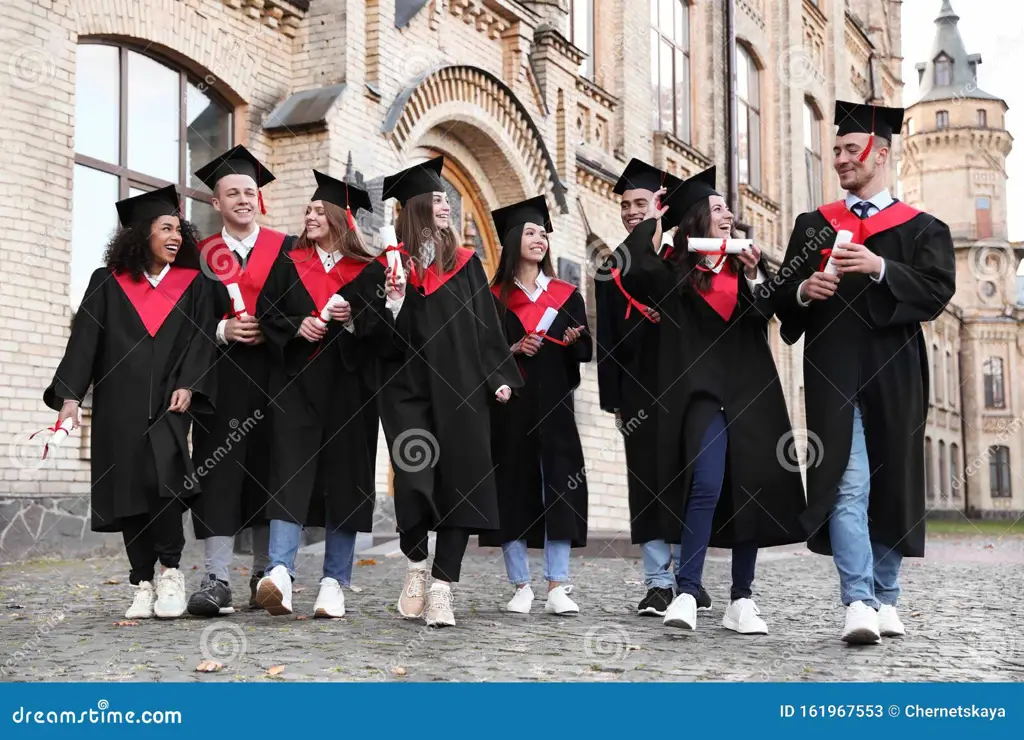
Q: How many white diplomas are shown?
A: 7